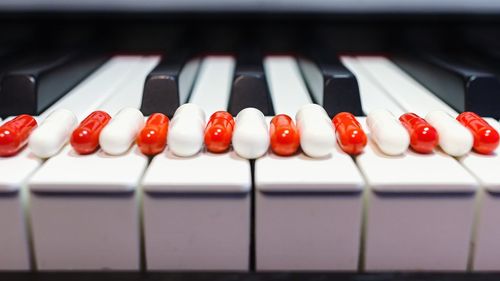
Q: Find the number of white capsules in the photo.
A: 7